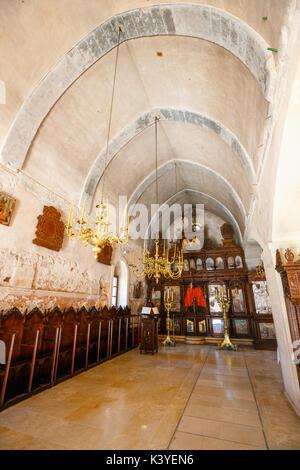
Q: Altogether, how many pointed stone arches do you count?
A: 4